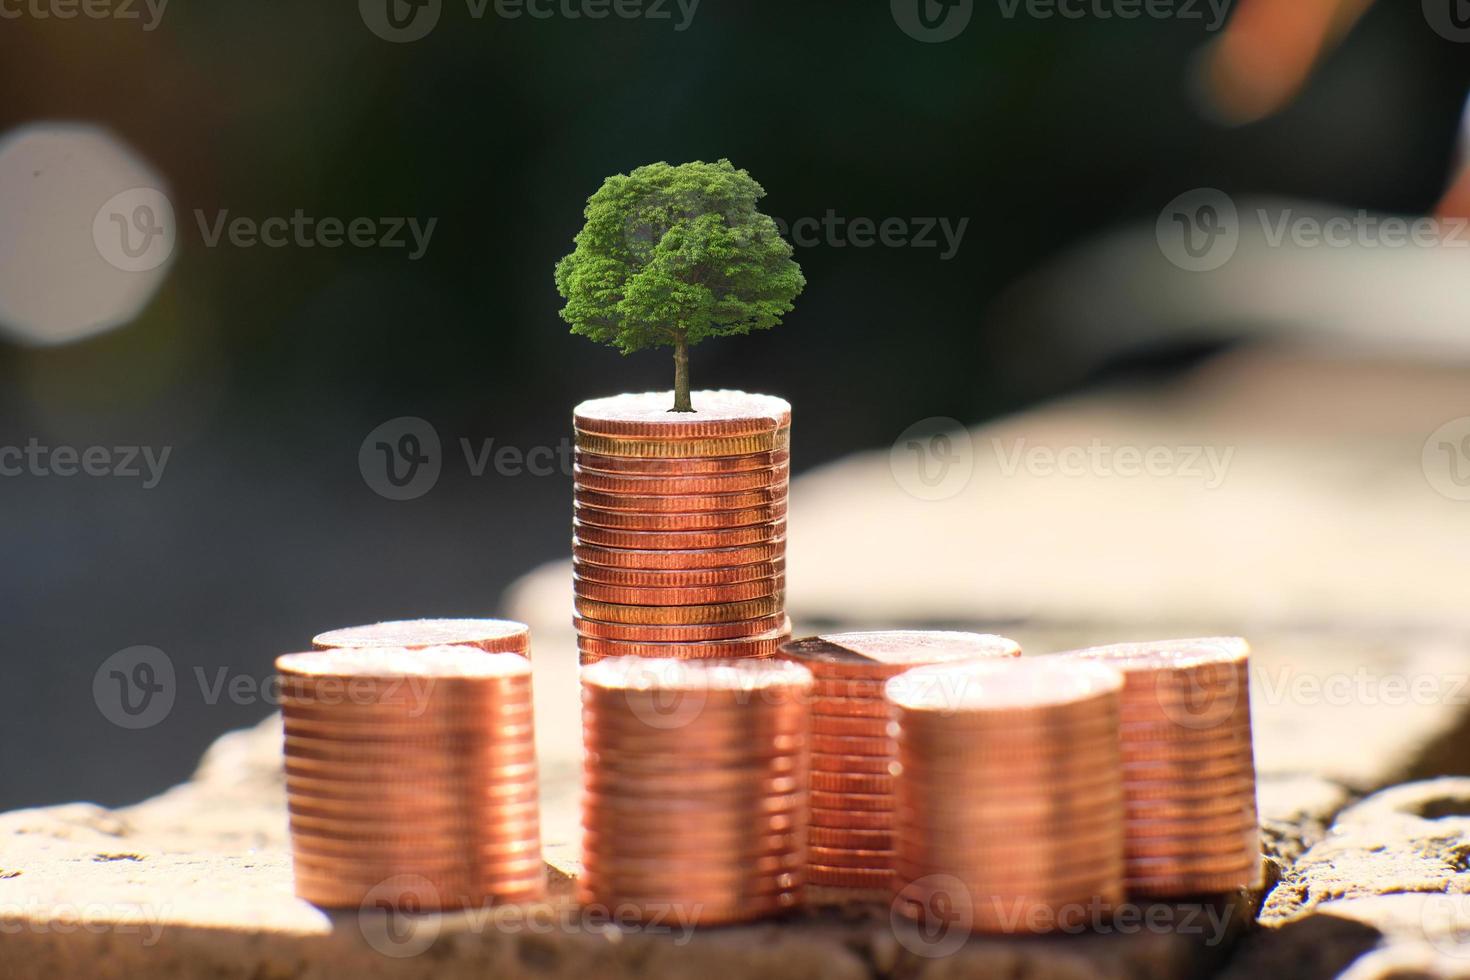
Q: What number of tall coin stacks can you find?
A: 1